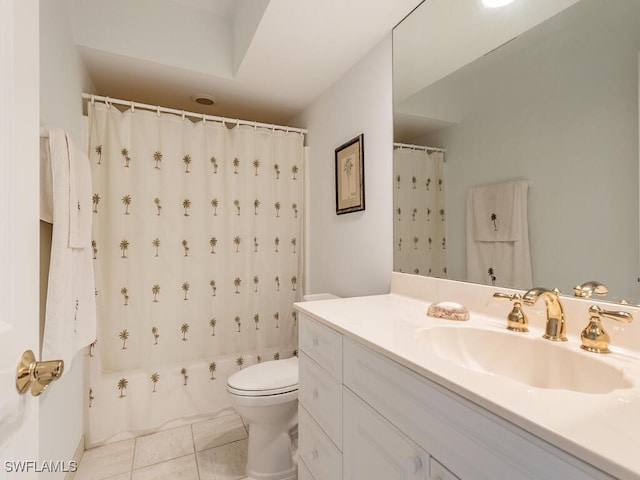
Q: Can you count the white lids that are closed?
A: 1